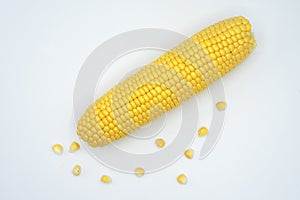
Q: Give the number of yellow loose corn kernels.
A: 10